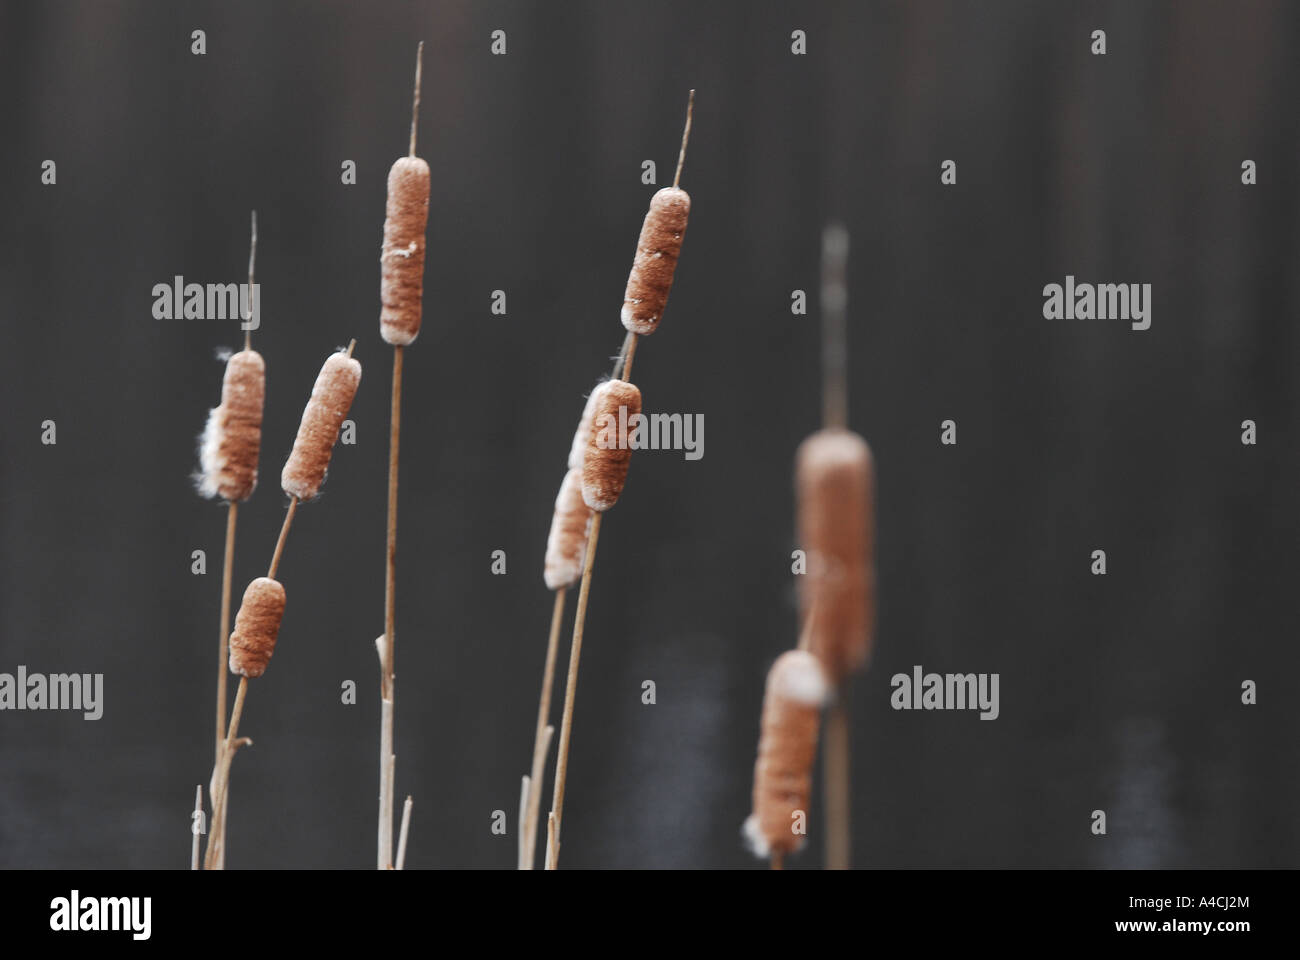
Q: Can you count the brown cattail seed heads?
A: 9